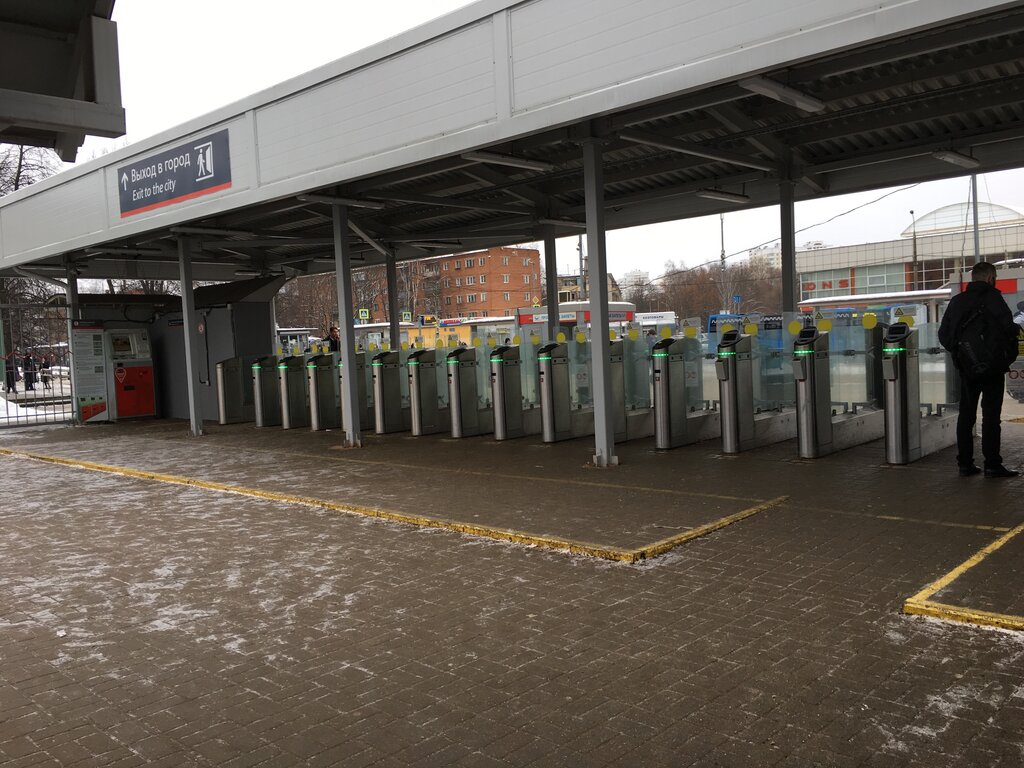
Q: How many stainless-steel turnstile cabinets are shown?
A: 15